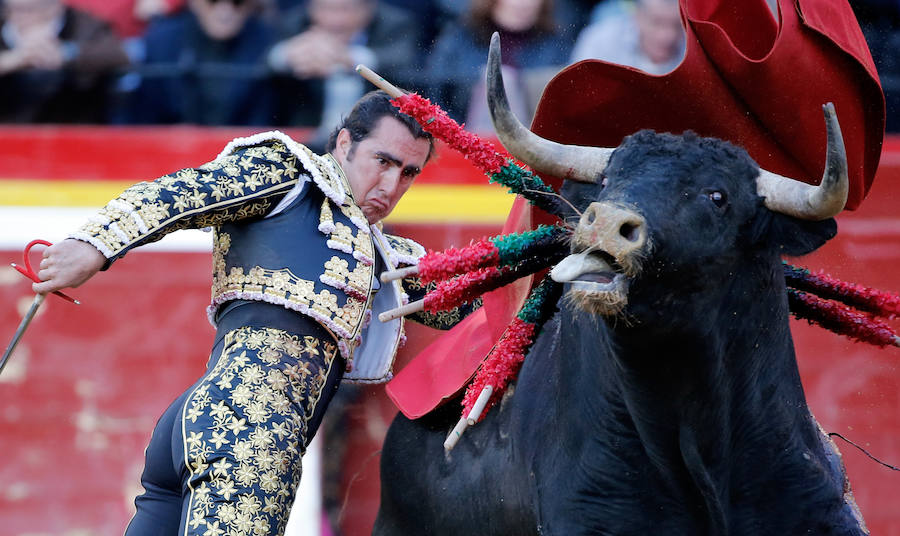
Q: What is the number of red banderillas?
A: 7